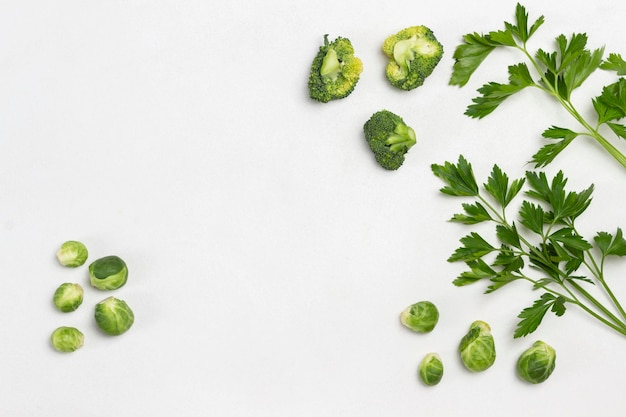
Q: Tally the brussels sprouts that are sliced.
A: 0